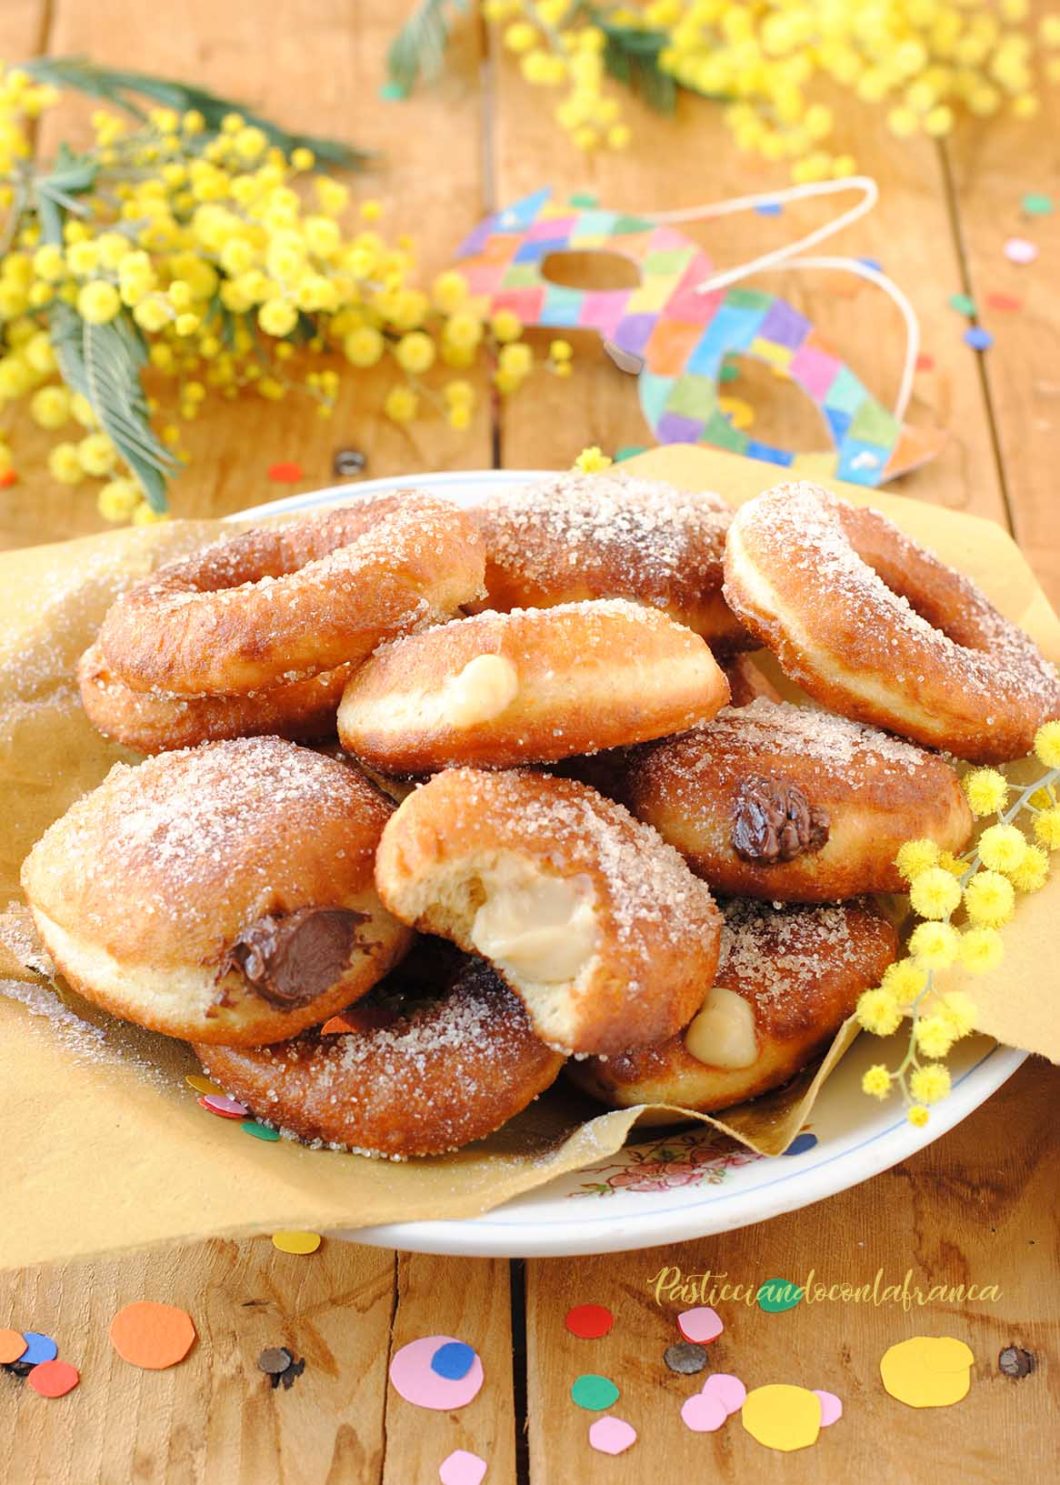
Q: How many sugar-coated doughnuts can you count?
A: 10